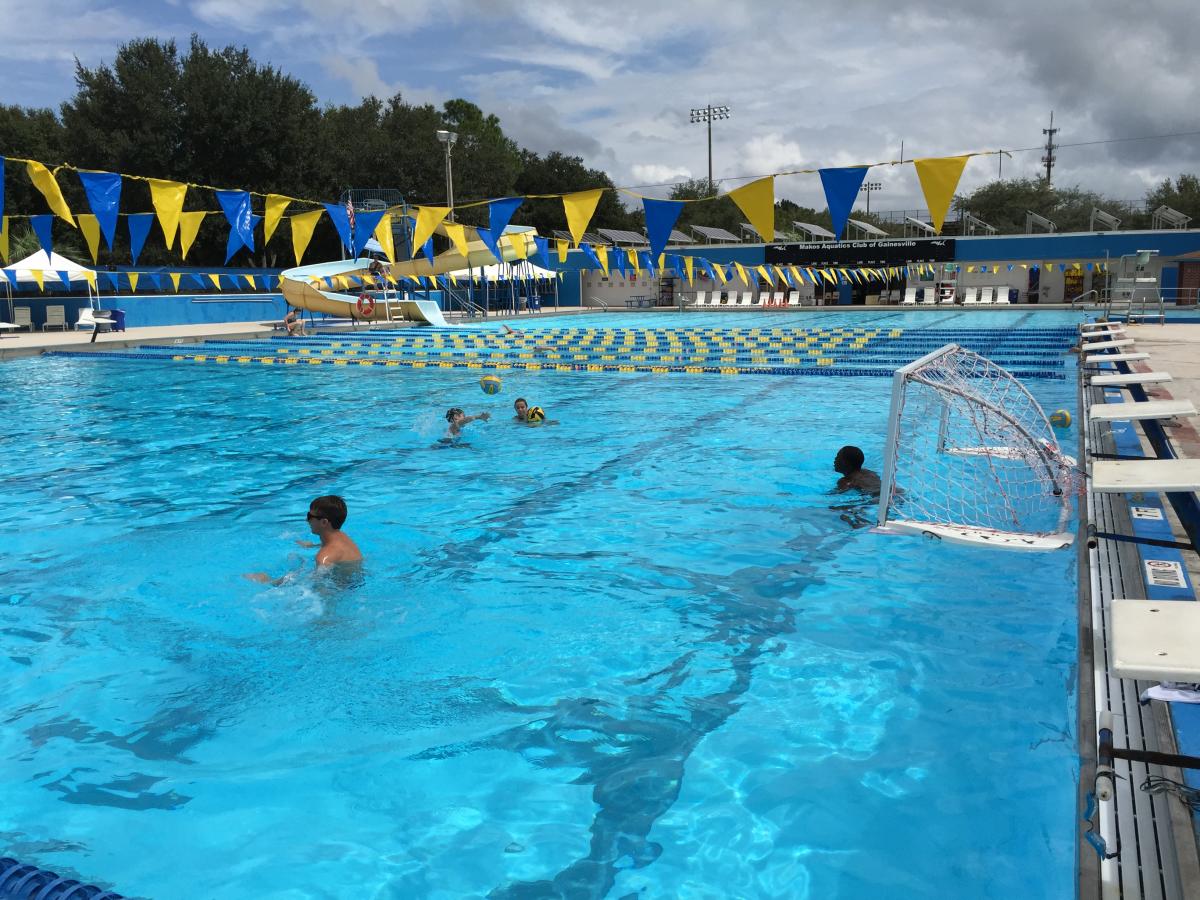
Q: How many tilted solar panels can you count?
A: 12